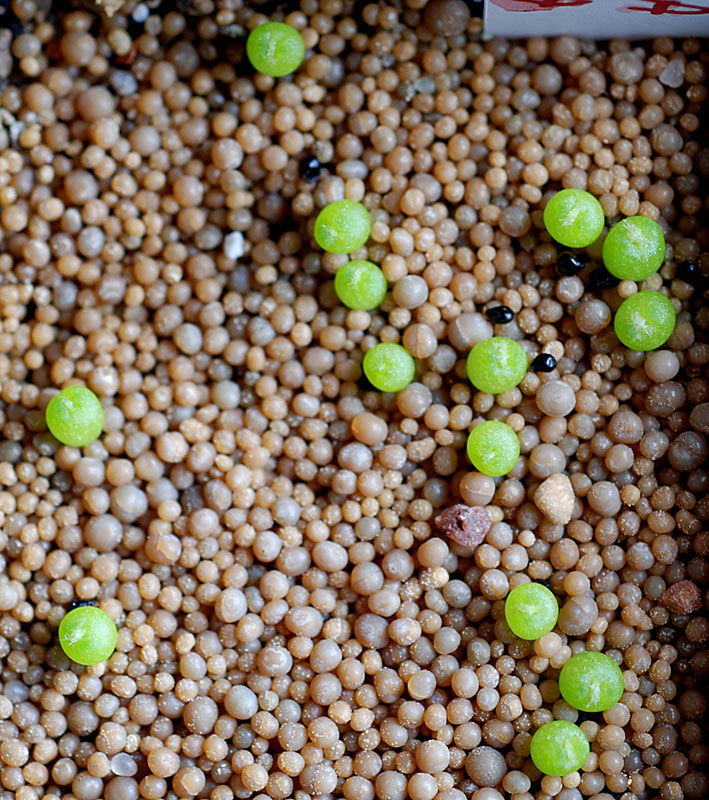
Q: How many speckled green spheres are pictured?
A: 14